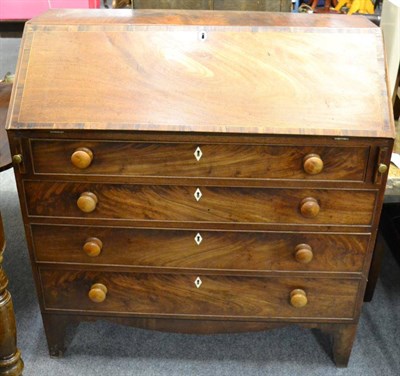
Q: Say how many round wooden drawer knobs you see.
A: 8